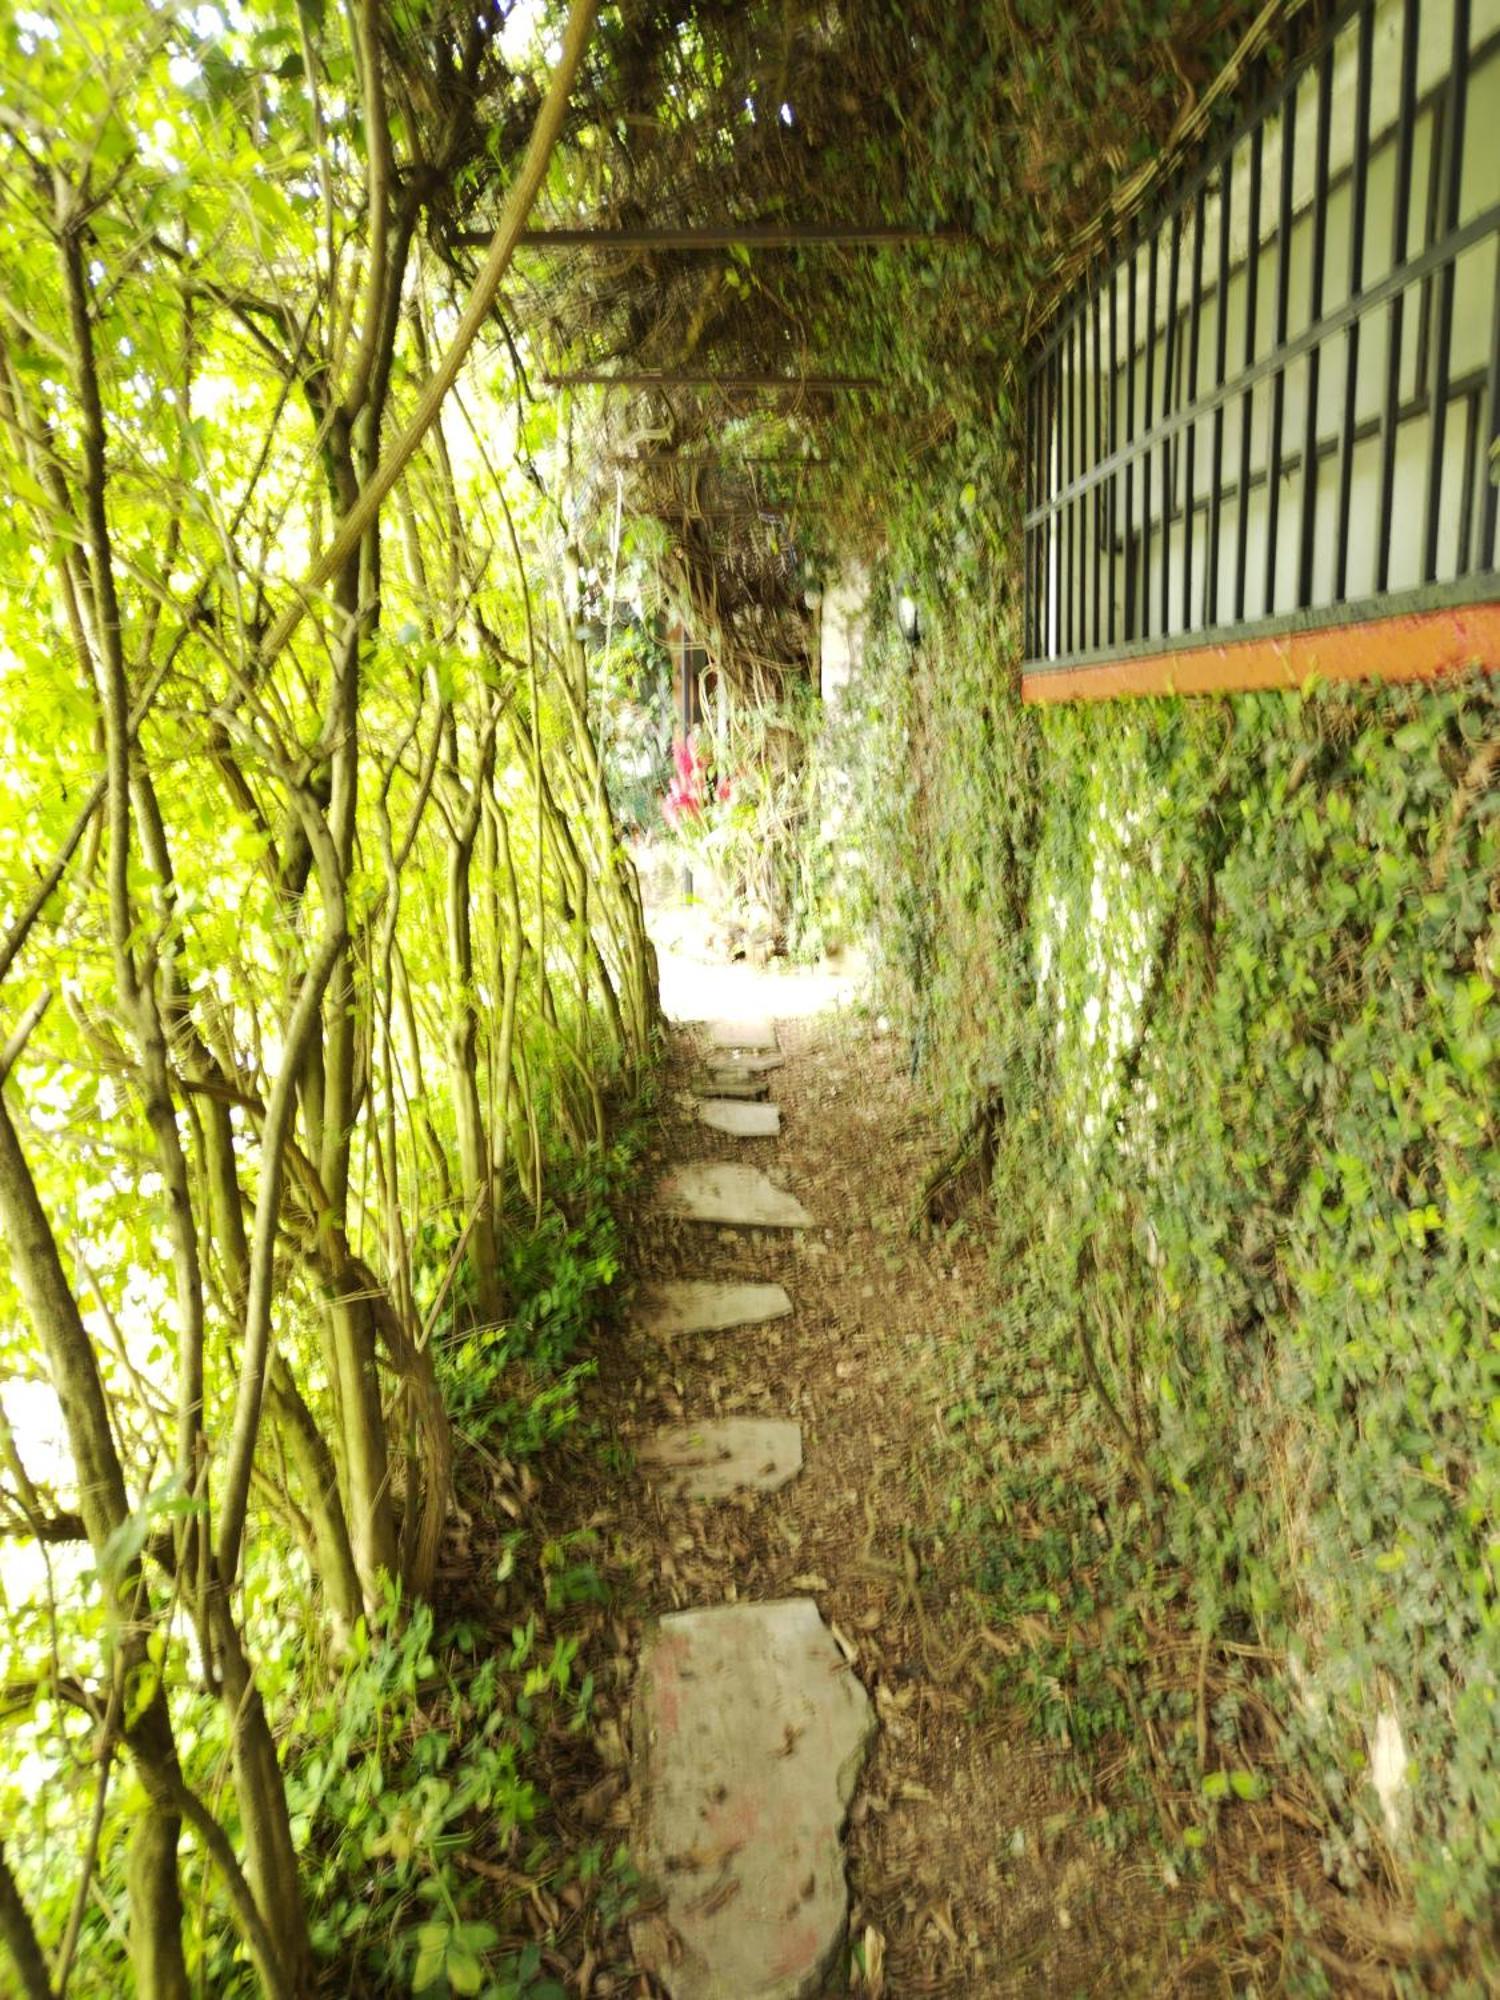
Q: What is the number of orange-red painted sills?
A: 1